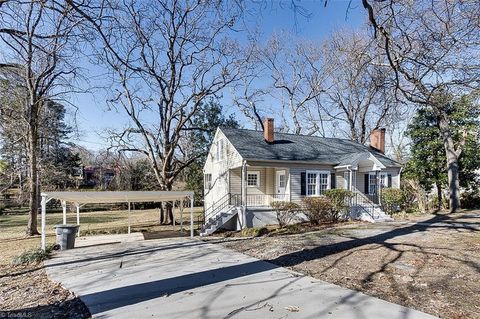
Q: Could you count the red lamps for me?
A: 0